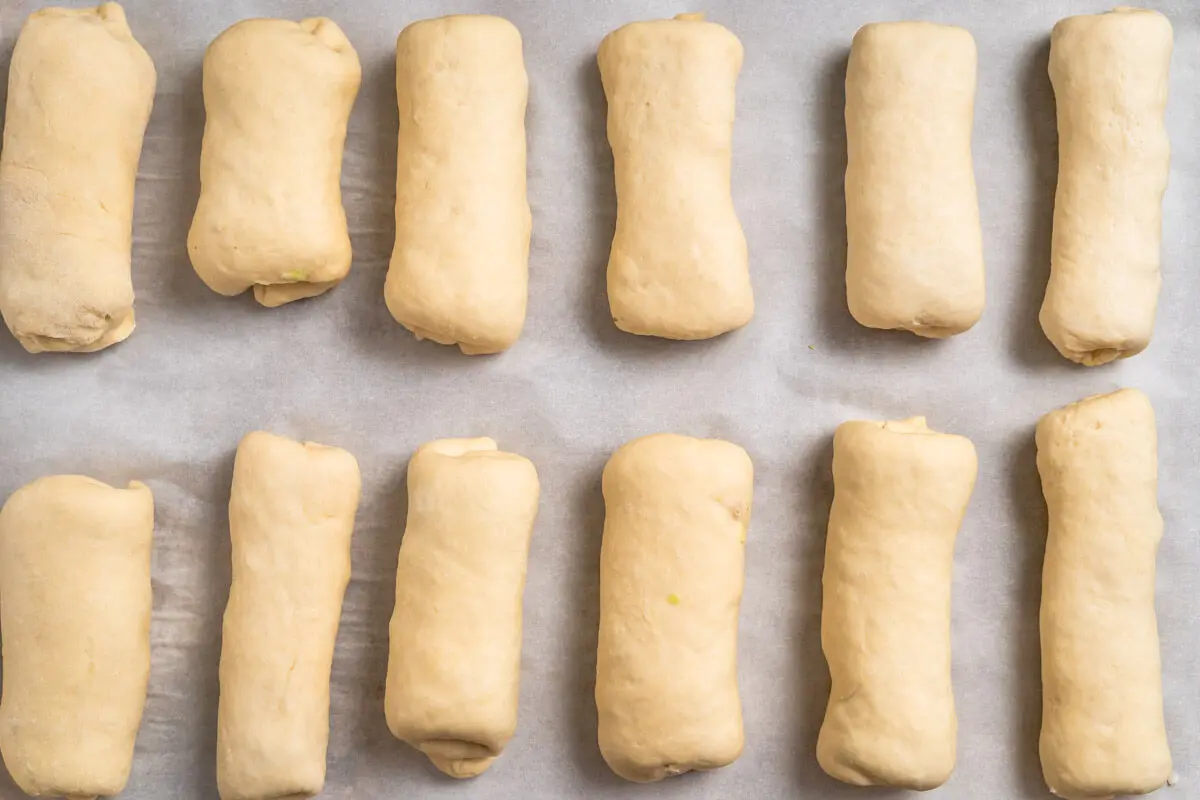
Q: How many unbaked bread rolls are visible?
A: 12